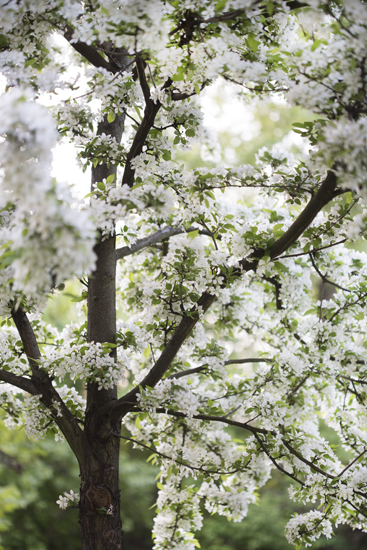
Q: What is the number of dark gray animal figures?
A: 0